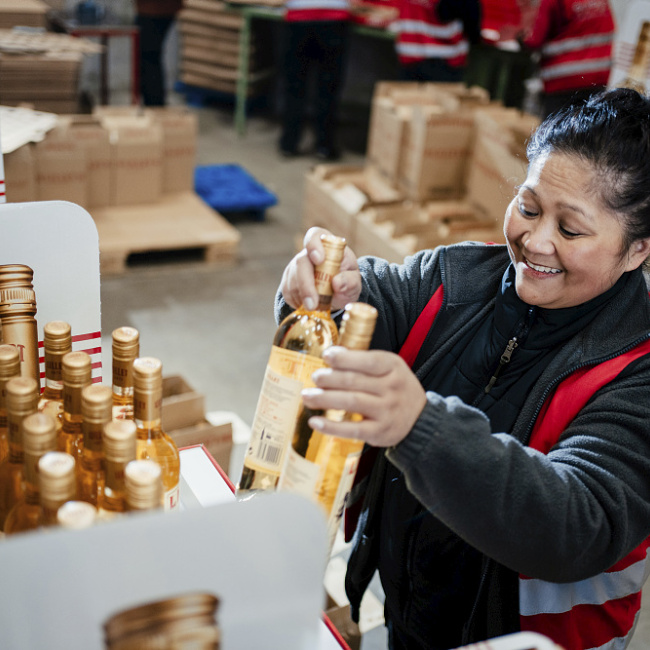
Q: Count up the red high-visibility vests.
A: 4